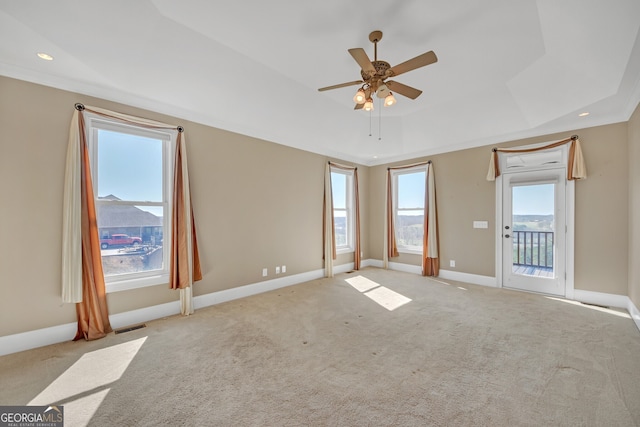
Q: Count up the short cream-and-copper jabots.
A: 2